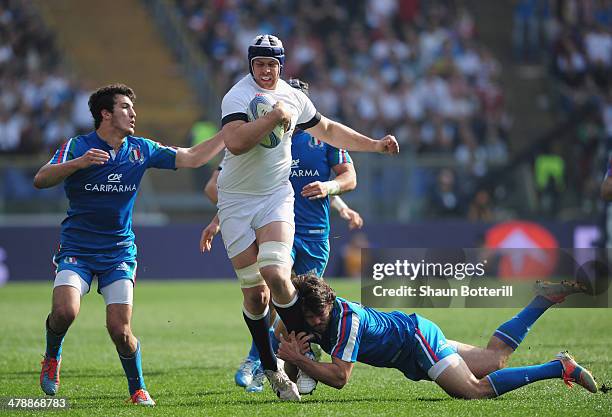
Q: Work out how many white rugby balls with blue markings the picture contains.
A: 1